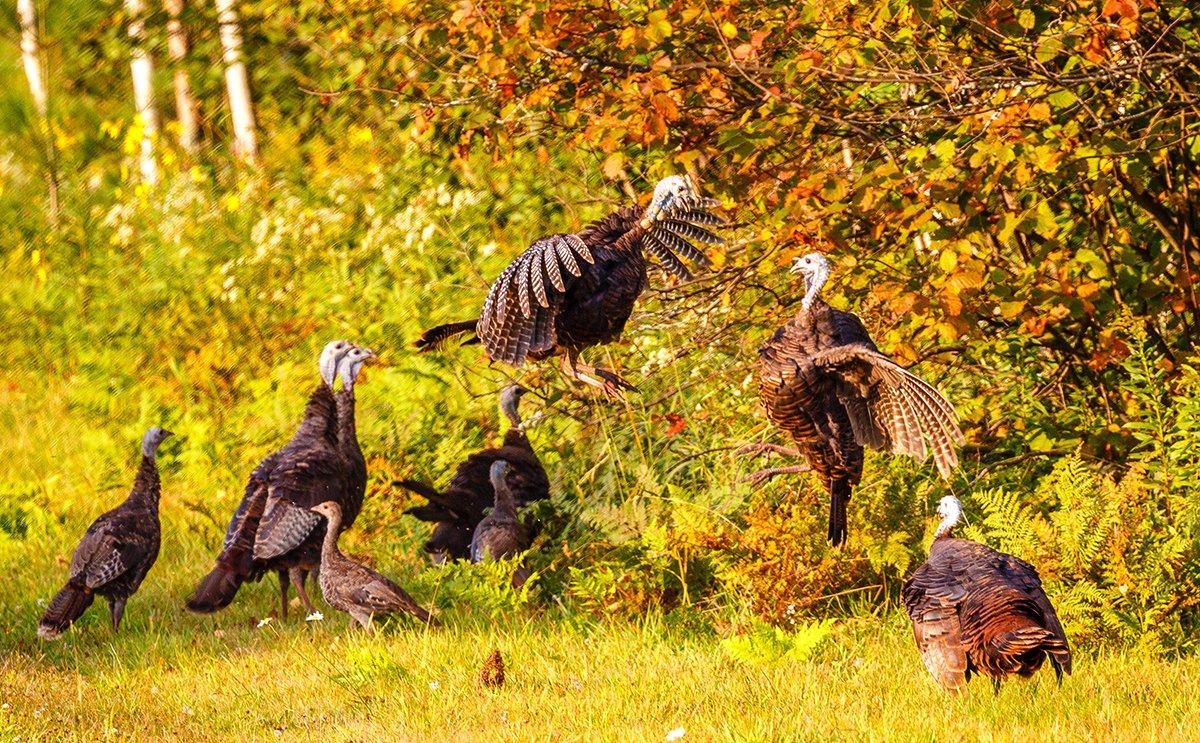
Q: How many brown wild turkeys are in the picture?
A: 9